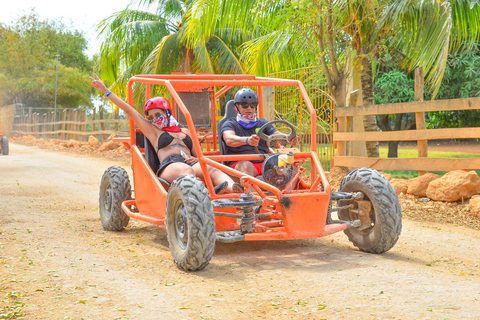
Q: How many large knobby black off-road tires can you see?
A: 3